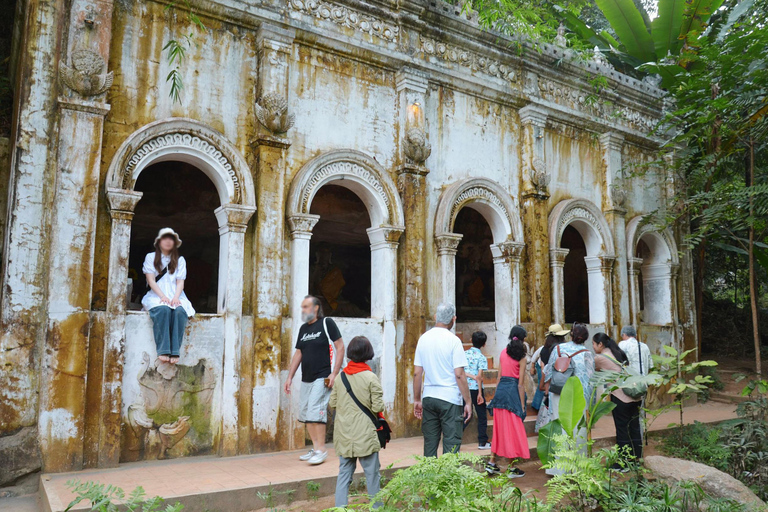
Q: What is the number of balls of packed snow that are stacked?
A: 0